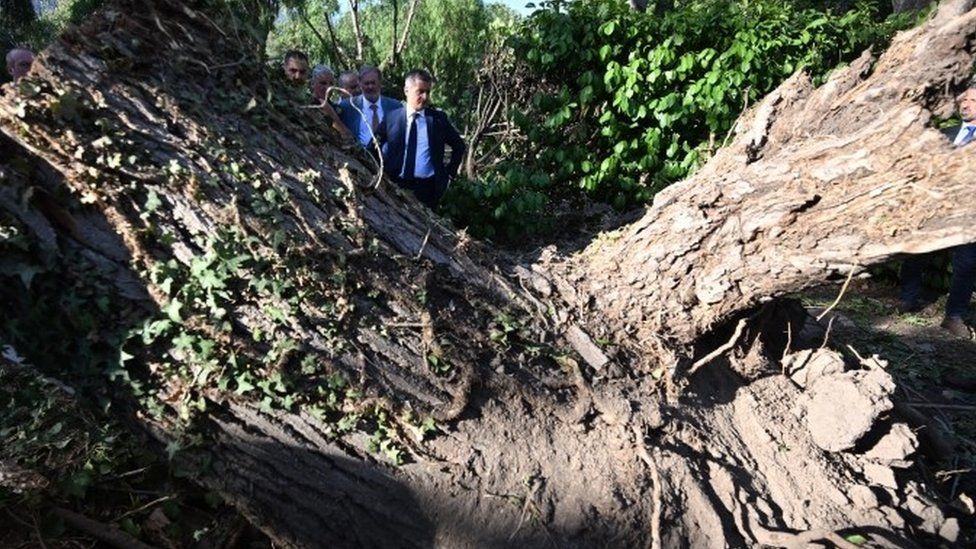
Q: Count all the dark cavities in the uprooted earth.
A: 1